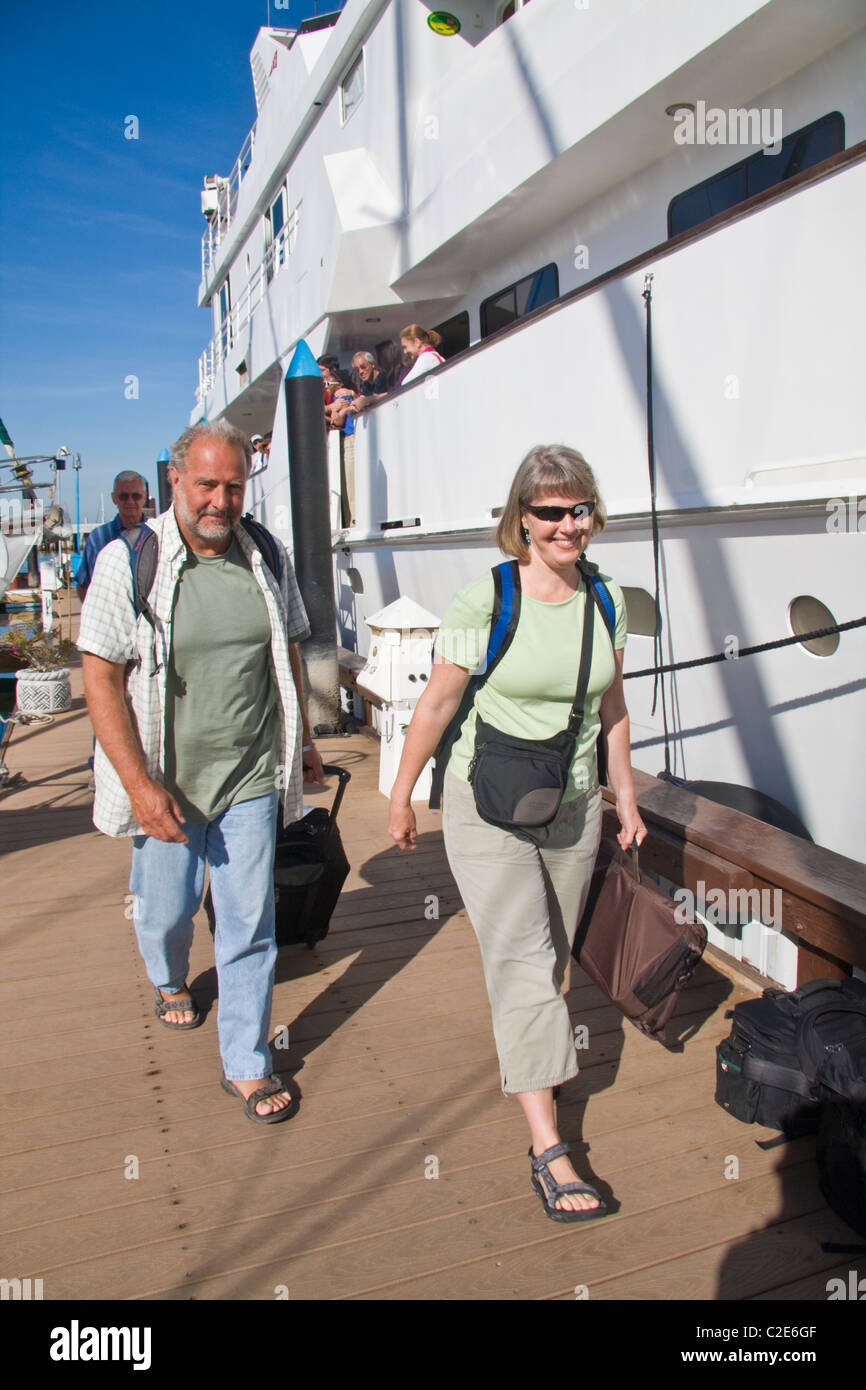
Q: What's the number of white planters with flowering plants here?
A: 1